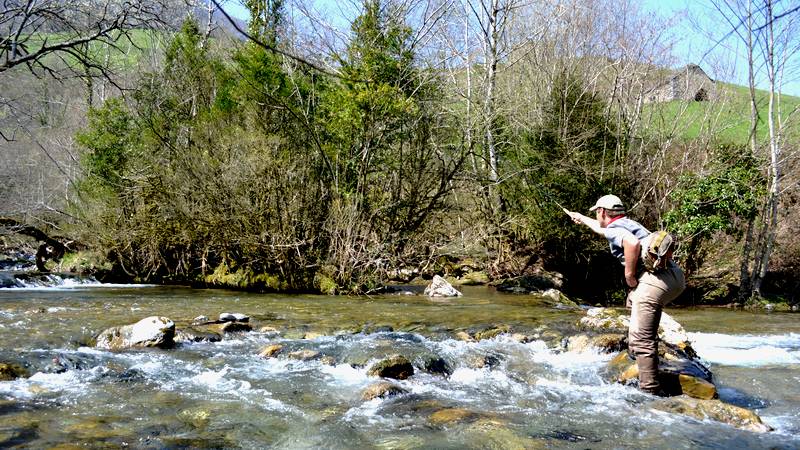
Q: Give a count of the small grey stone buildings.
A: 1